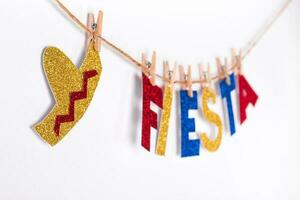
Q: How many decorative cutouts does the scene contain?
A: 7